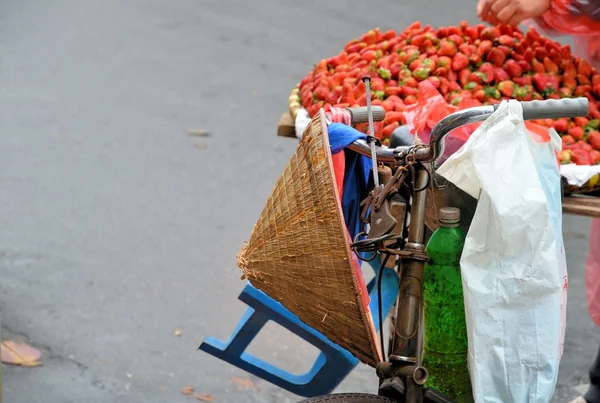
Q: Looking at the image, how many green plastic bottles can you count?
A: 1